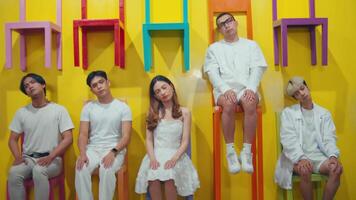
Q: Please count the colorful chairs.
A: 9